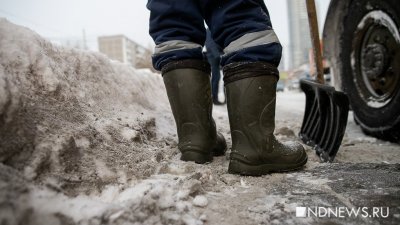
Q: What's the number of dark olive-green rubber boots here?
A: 2